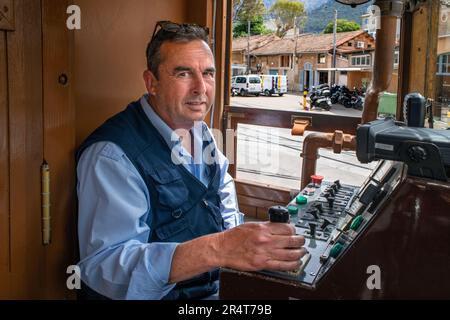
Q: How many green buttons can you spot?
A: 4